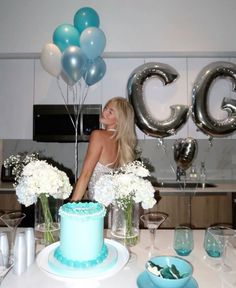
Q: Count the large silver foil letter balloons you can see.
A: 2